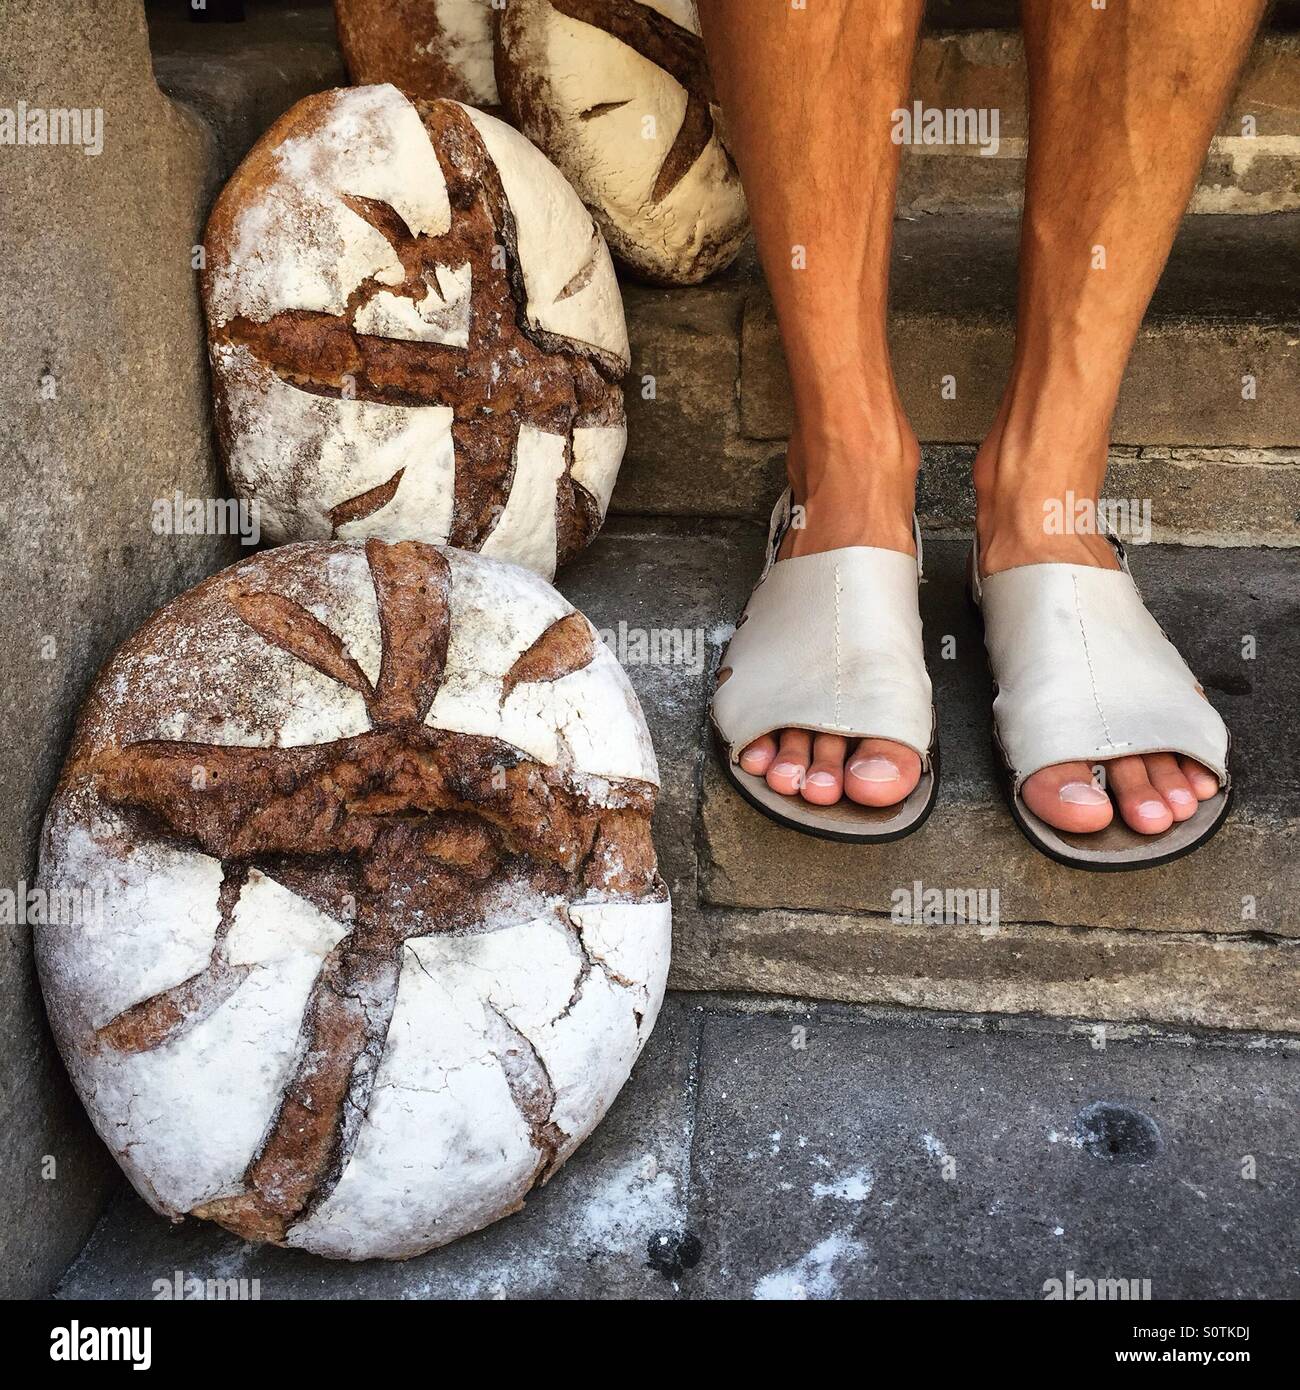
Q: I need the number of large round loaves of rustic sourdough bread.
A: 4